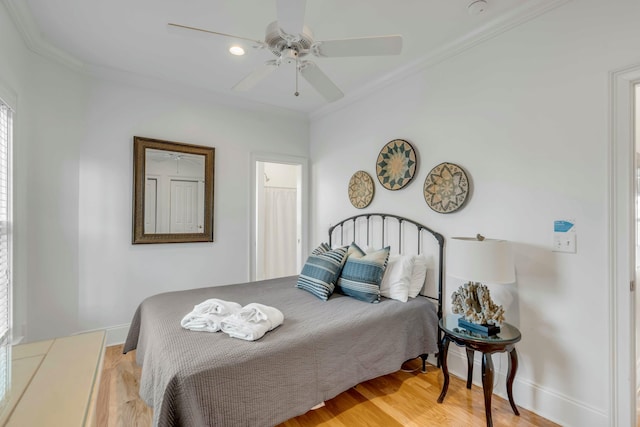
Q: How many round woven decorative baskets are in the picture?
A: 3